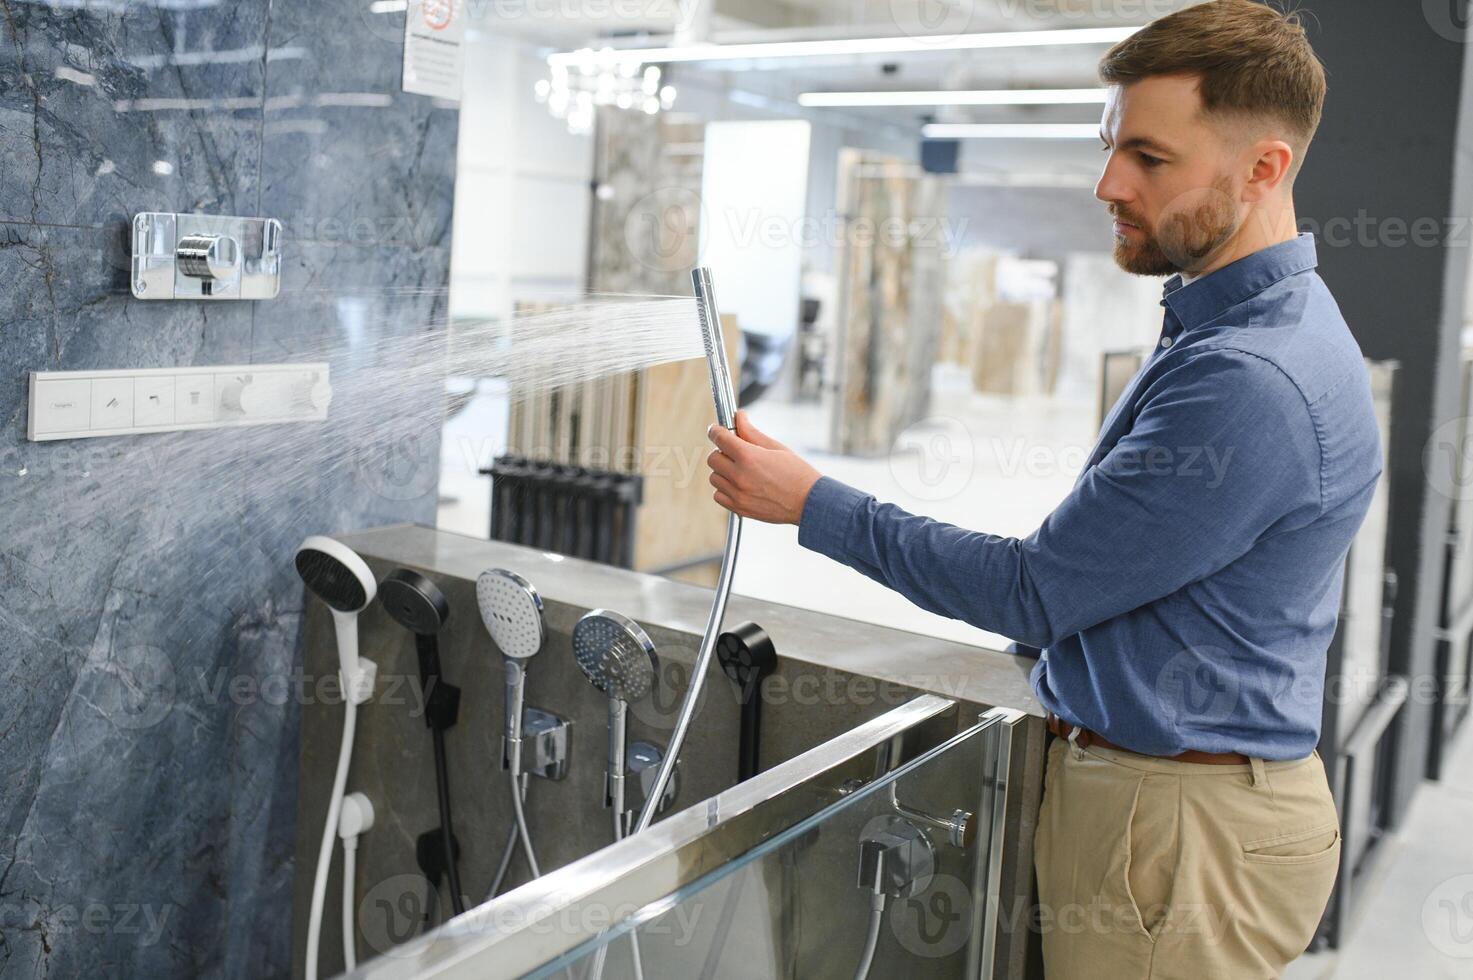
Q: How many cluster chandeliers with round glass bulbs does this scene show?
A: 1